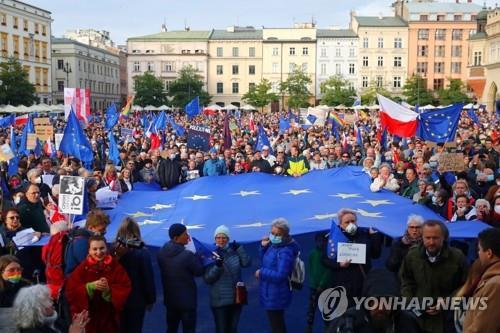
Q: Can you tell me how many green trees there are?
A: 9